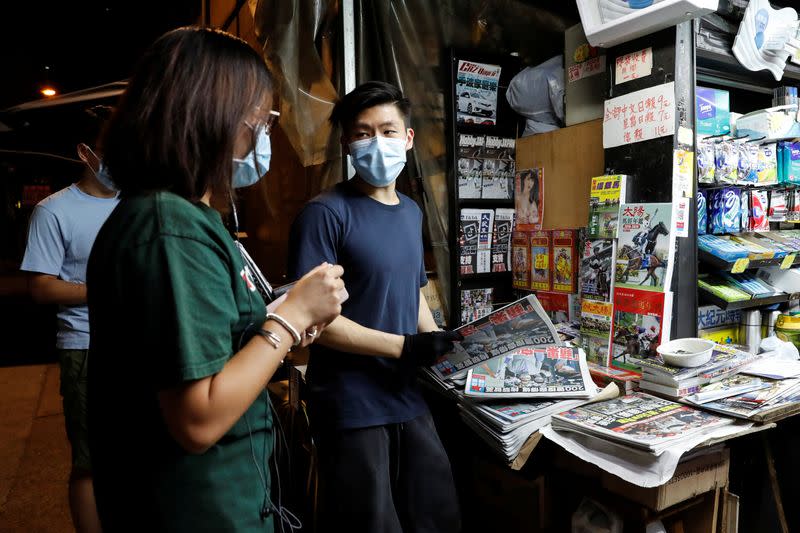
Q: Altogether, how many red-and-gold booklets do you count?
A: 3